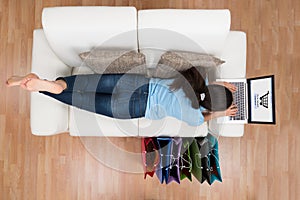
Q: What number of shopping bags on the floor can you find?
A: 6